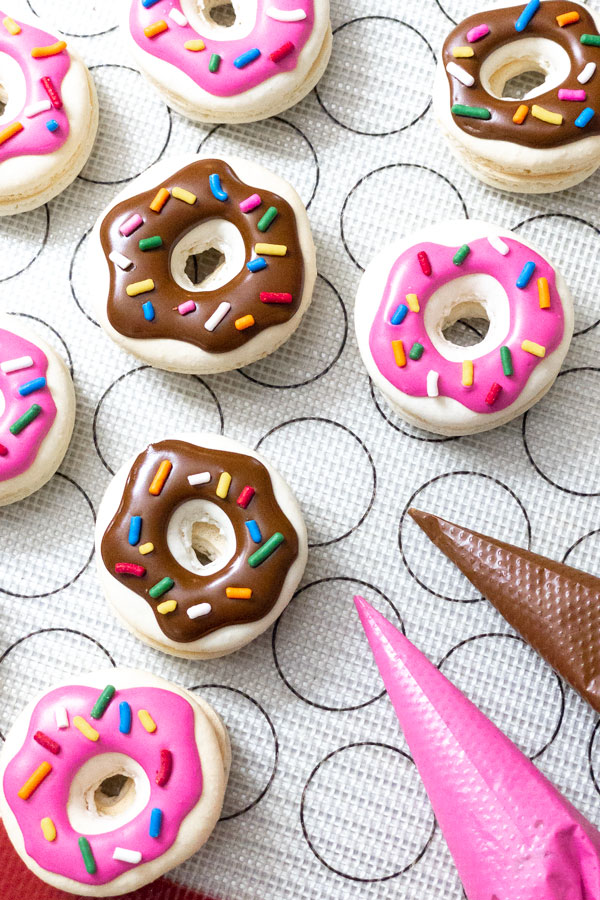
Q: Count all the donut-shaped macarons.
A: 8